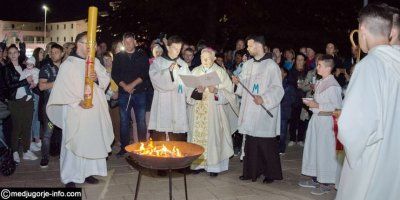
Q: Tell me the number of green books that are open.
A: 0